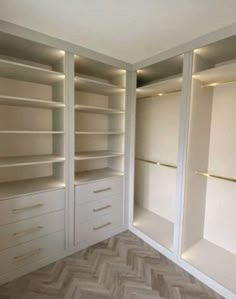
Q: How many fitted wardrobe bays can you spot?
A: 4